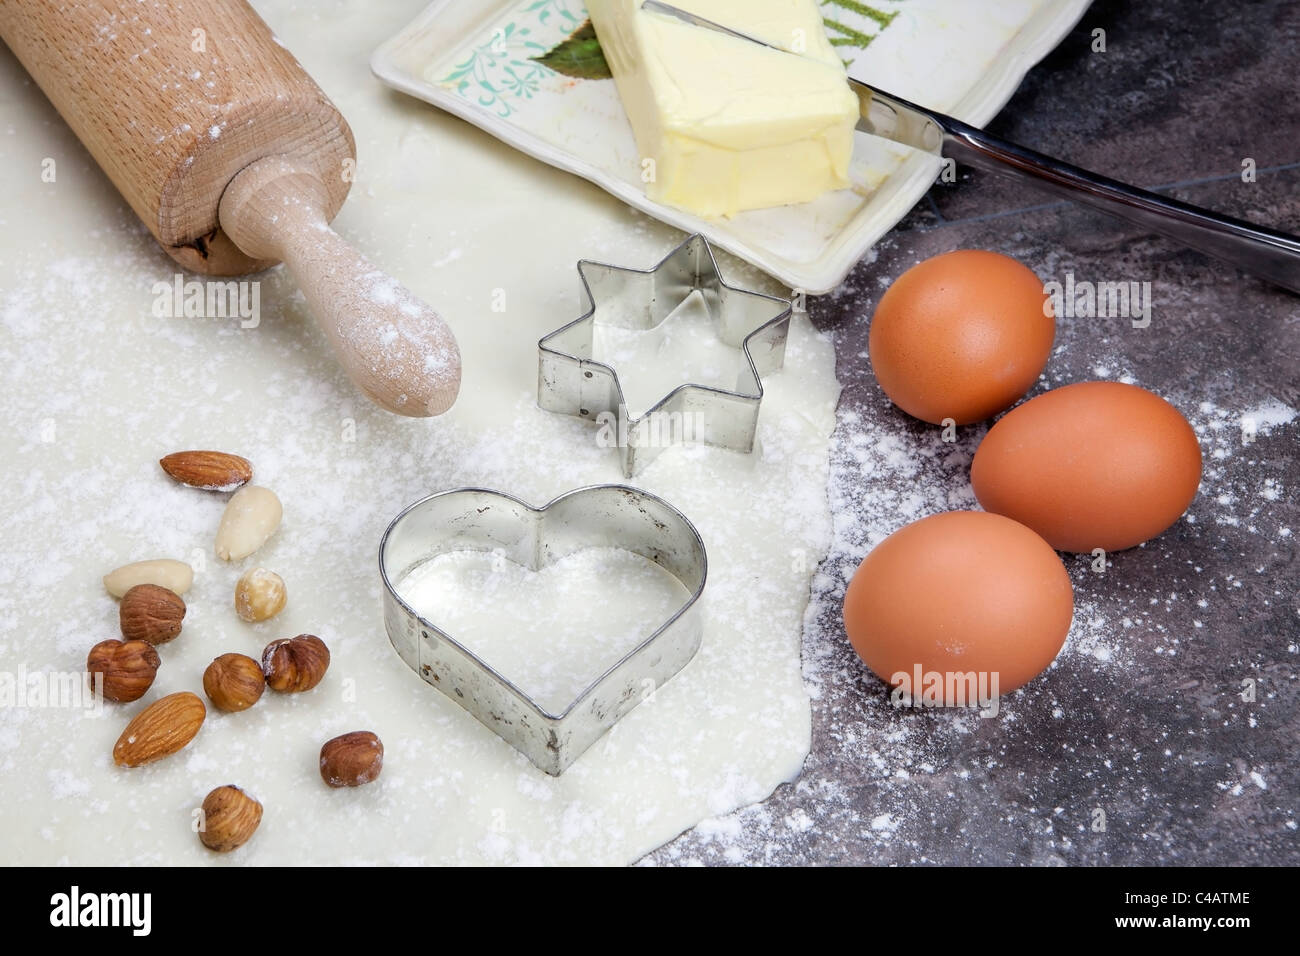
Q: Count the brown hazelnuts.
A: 6